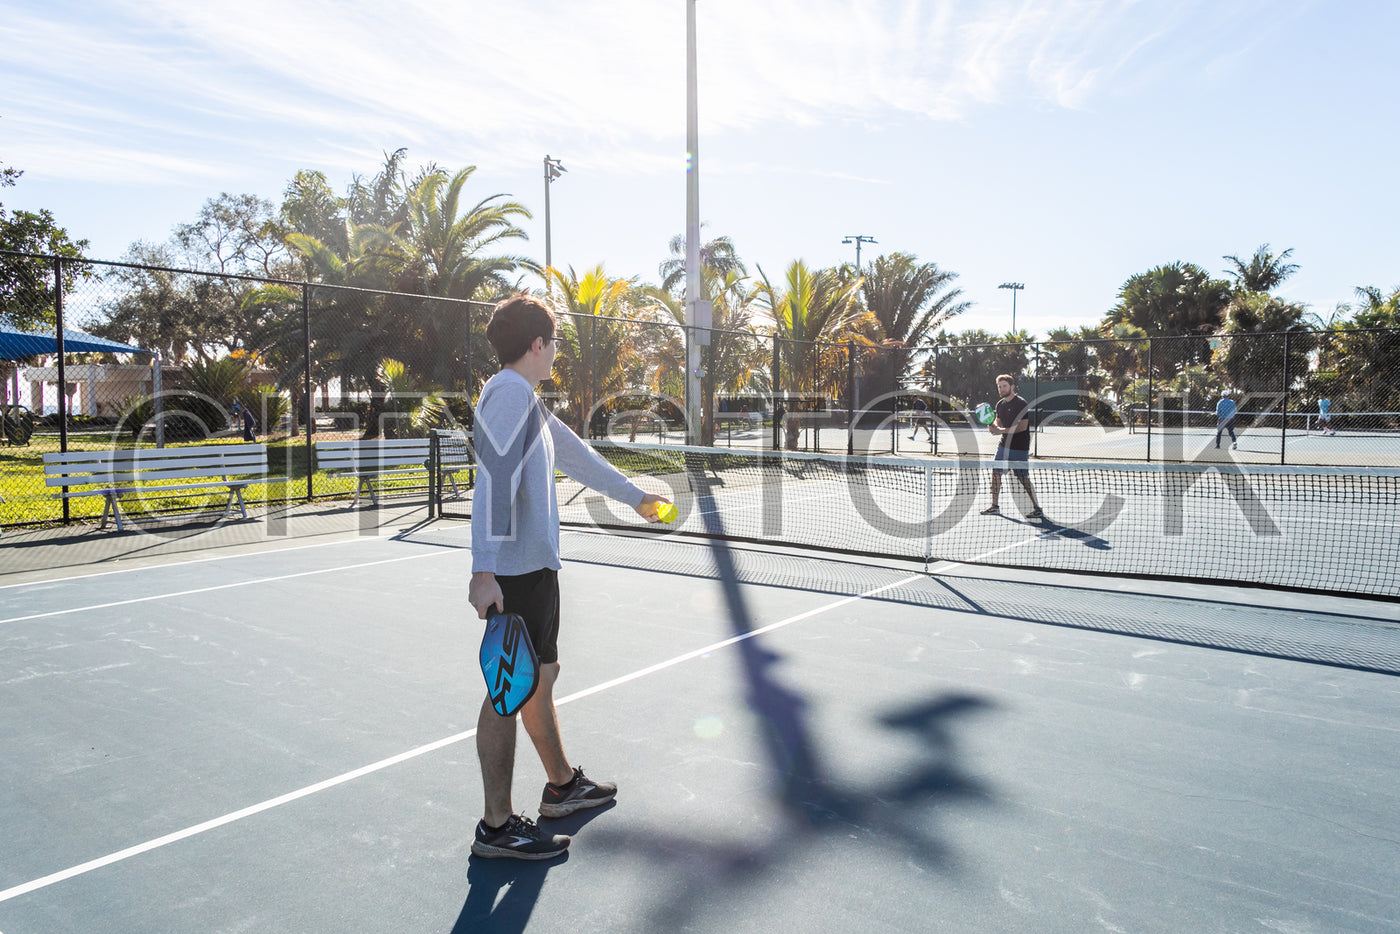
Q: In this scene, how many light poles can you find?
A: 4